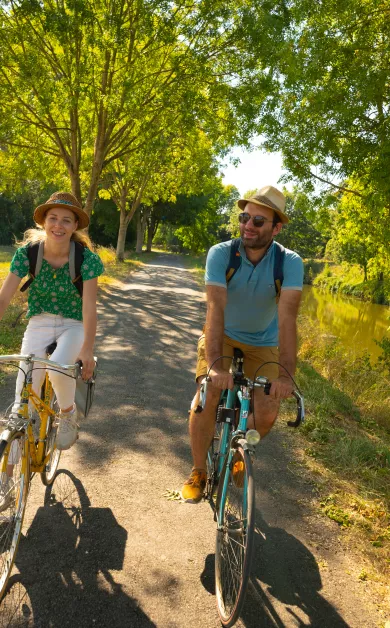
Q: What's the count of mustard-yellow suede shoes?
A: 2